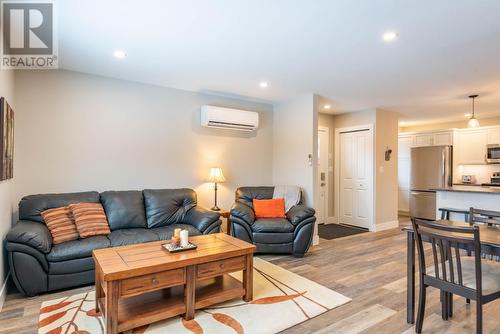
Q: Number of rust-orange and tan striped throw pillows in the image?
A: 2